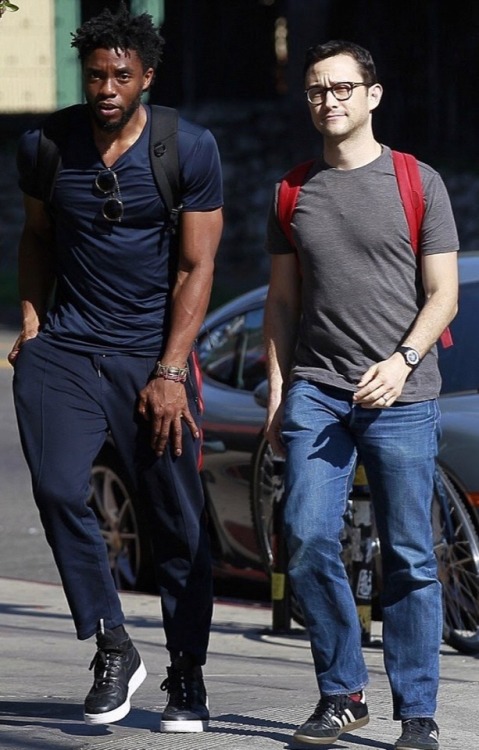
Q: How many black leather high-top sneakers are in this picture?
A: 2